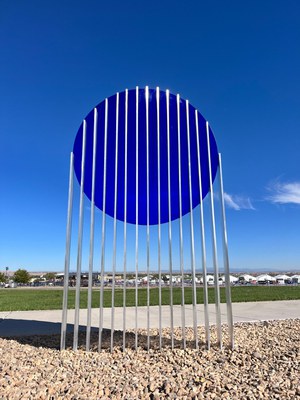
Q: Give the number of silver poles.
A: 15